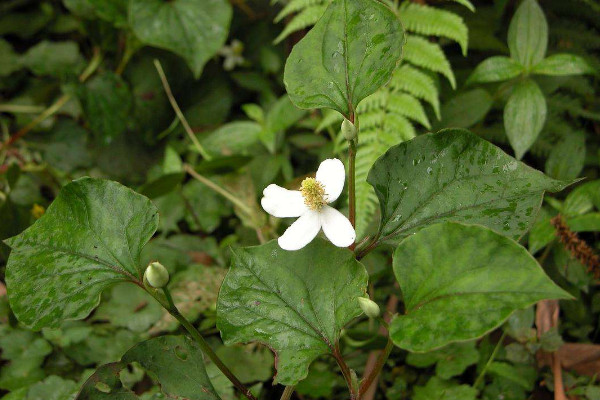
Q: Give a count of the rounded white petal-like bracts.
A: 4